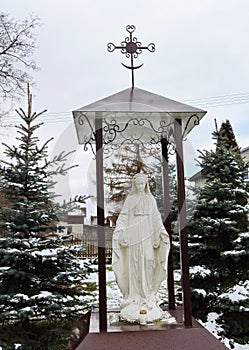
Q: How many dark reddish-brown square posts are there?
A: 3